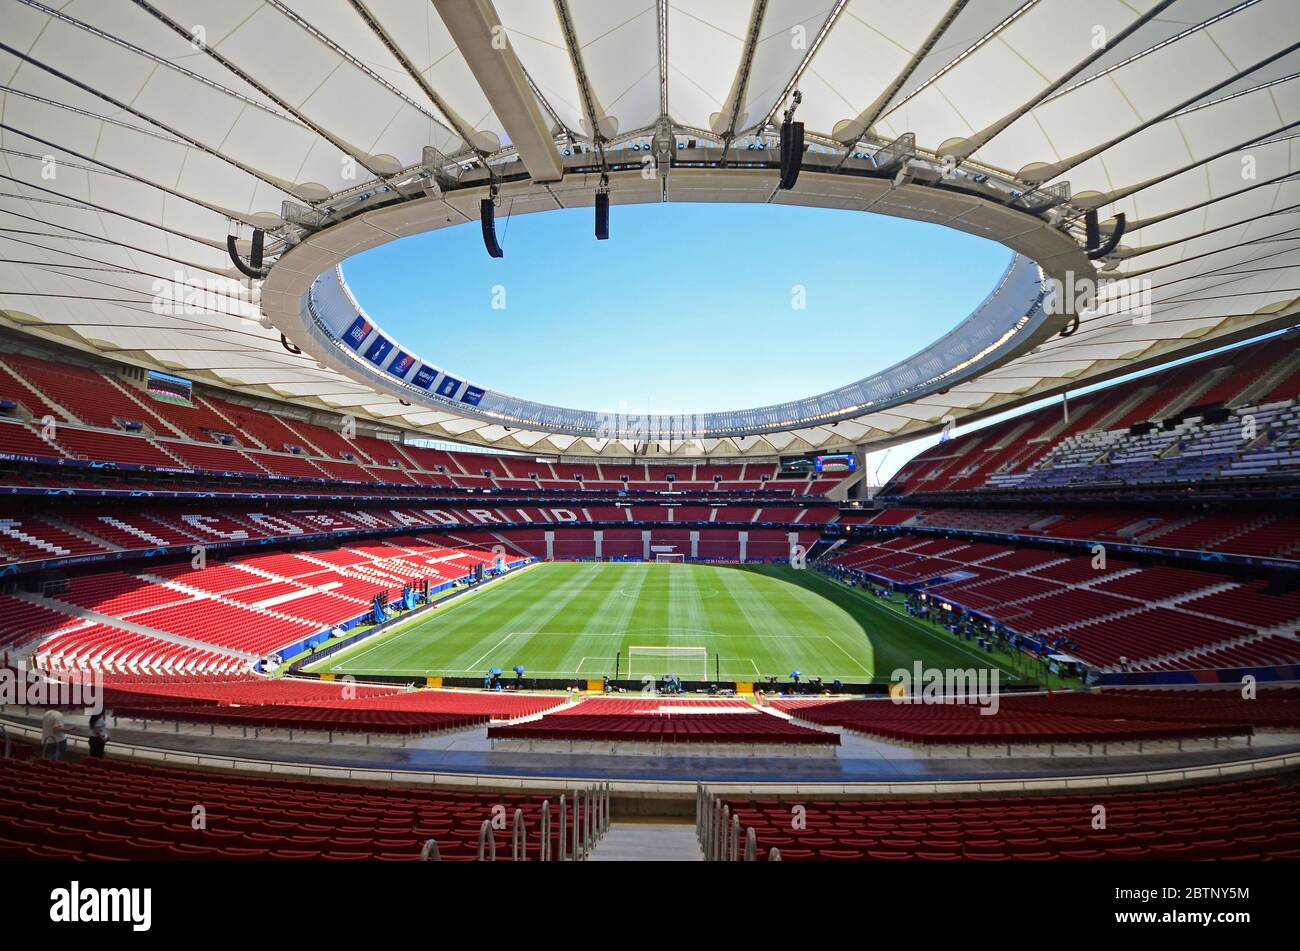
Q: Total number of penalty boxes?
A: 2